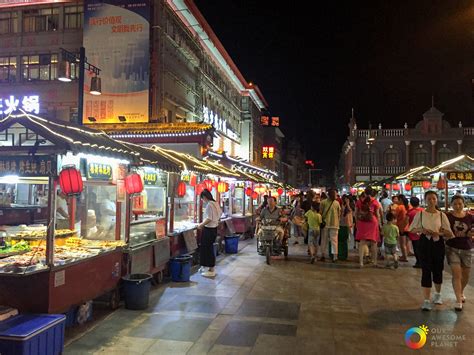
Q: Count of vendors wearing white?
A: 2